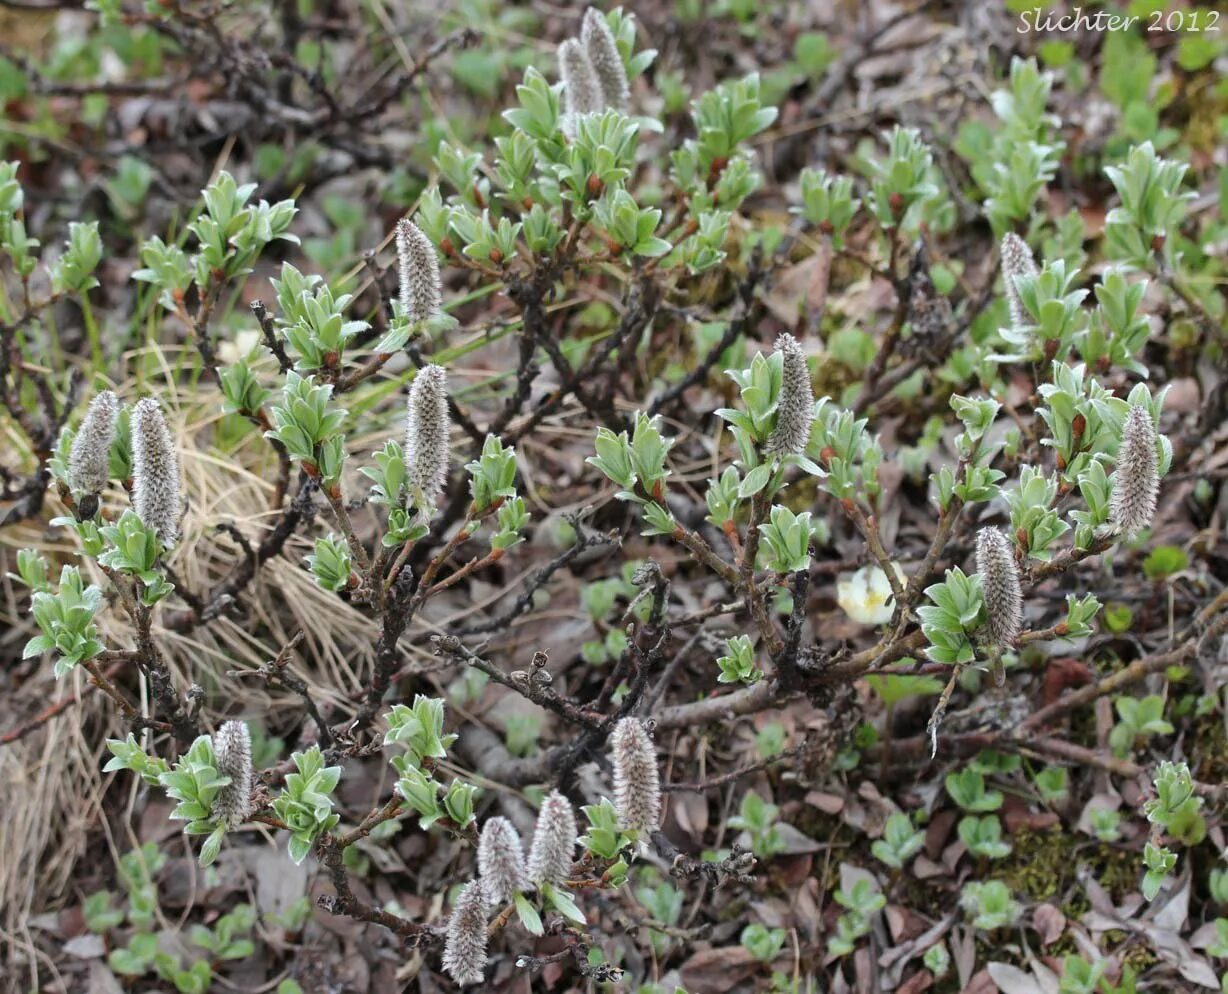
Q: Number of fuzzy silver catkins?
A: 15